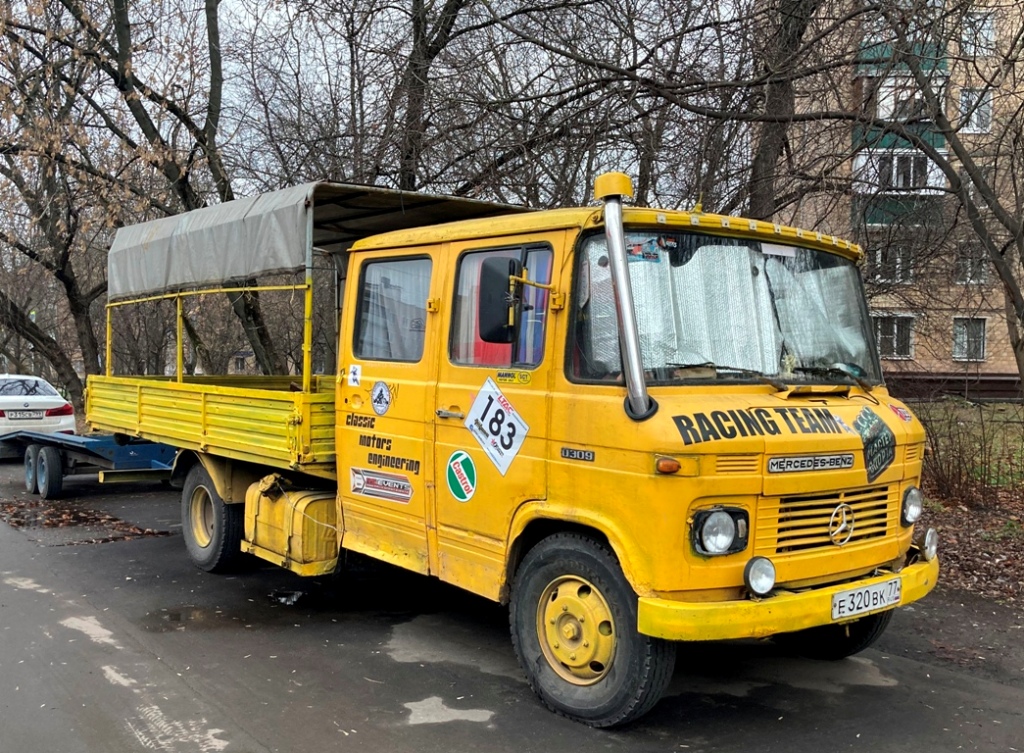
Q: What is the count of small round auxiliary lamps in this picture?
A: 2